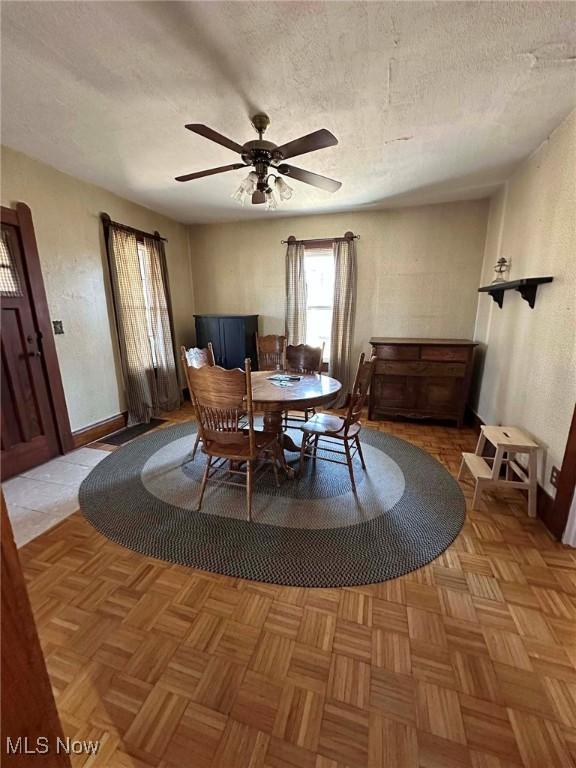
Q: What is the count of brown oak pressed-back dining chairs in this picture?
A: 5